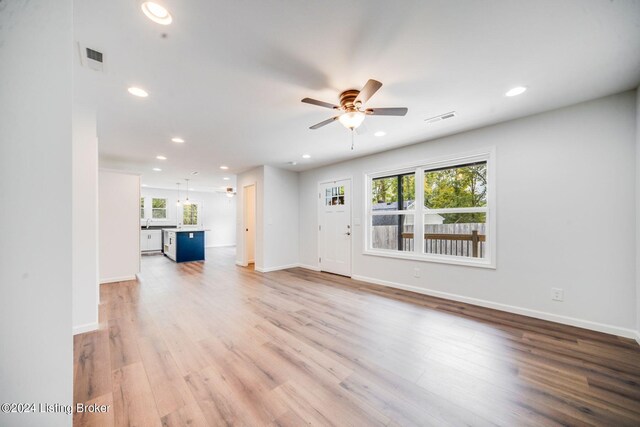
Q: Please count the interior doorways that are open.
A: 1